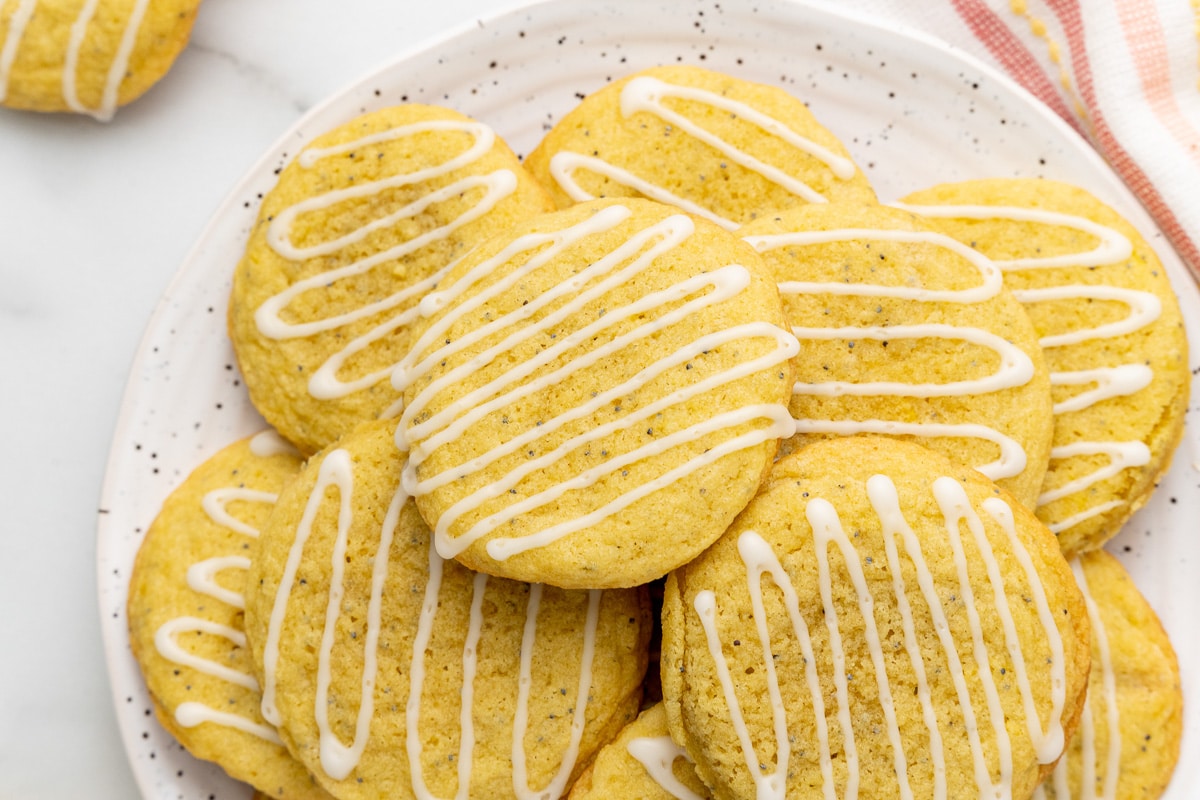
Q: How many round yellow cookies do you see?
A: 11